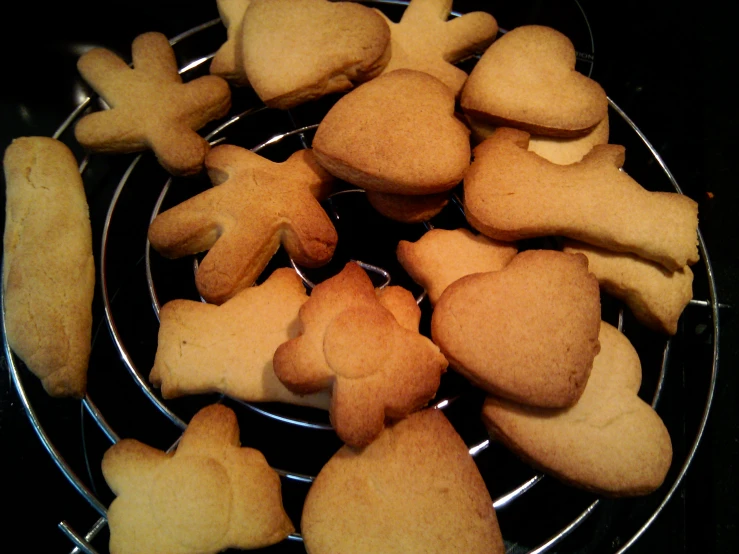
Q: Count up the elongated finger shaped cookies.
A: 1